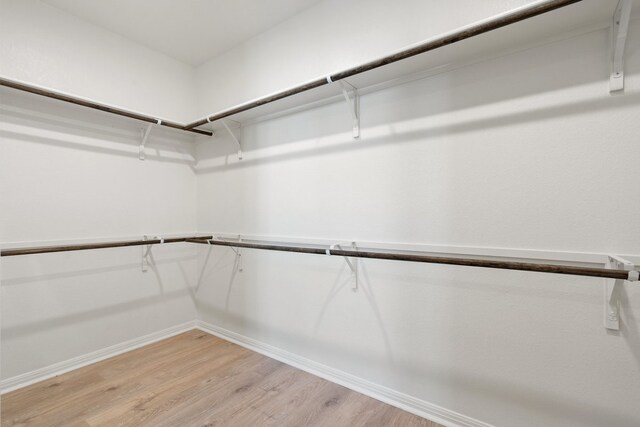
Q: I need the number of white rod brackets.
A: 8